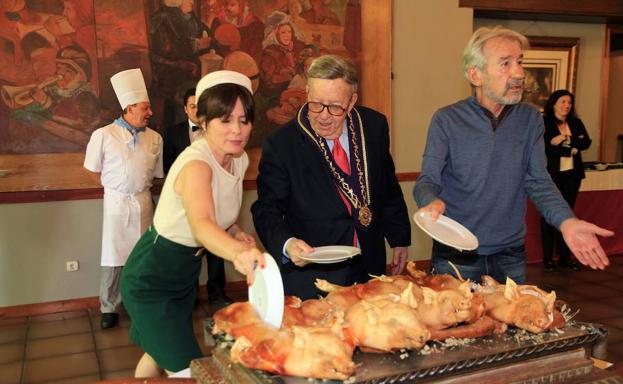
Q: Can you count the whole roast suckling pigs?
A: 4